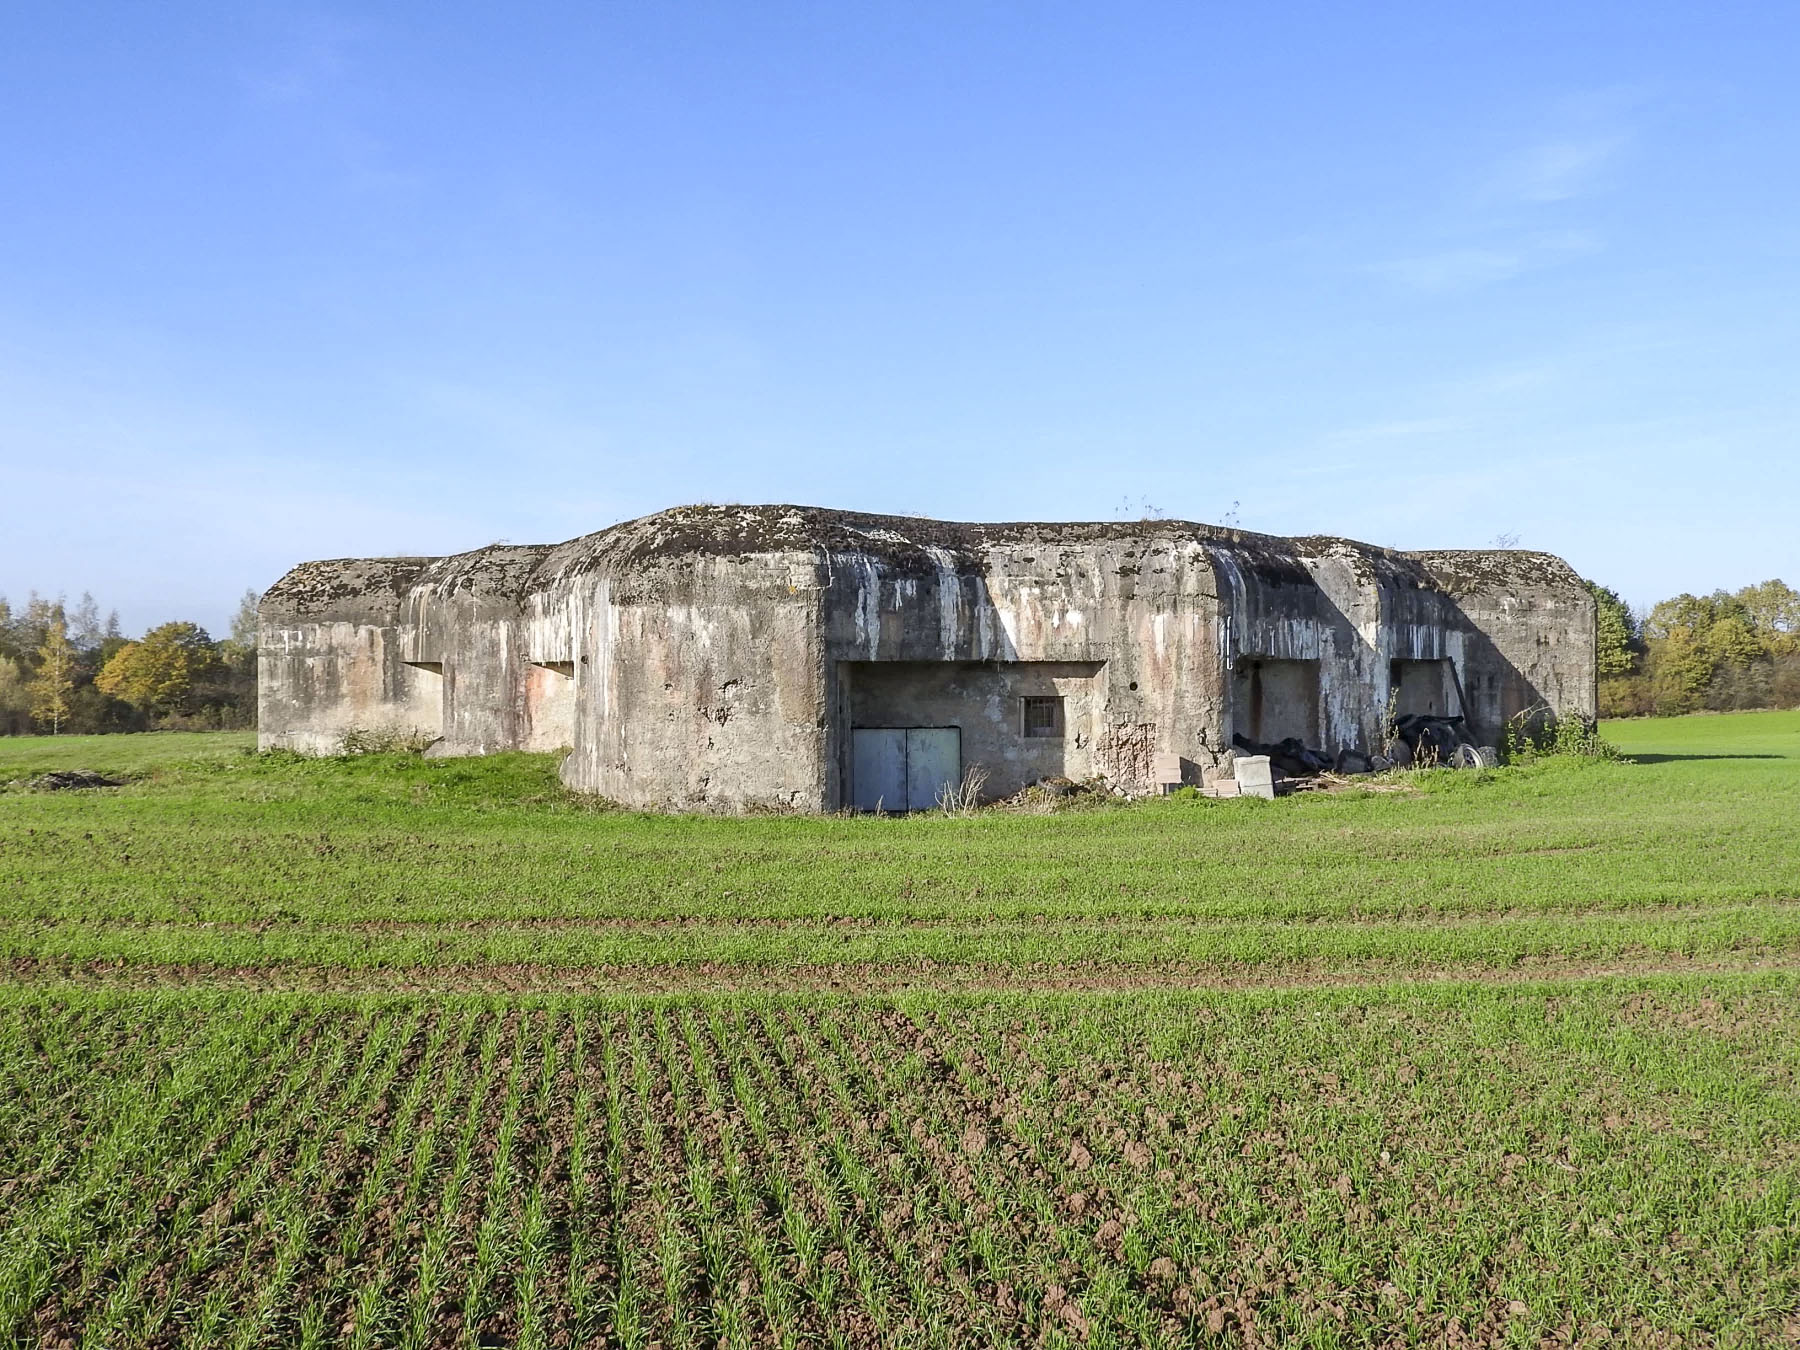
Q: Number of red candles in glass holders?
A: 0